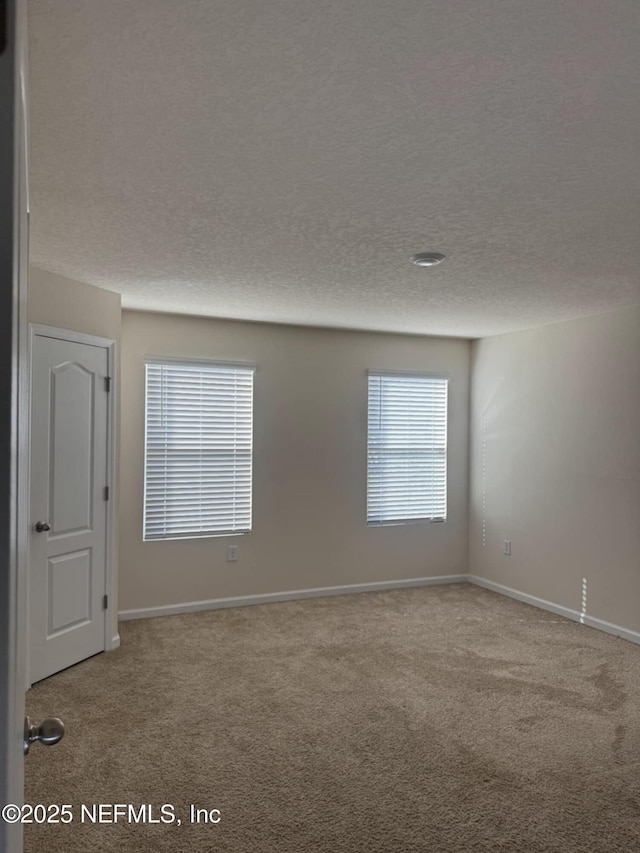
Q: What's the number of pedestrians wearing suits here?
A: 0